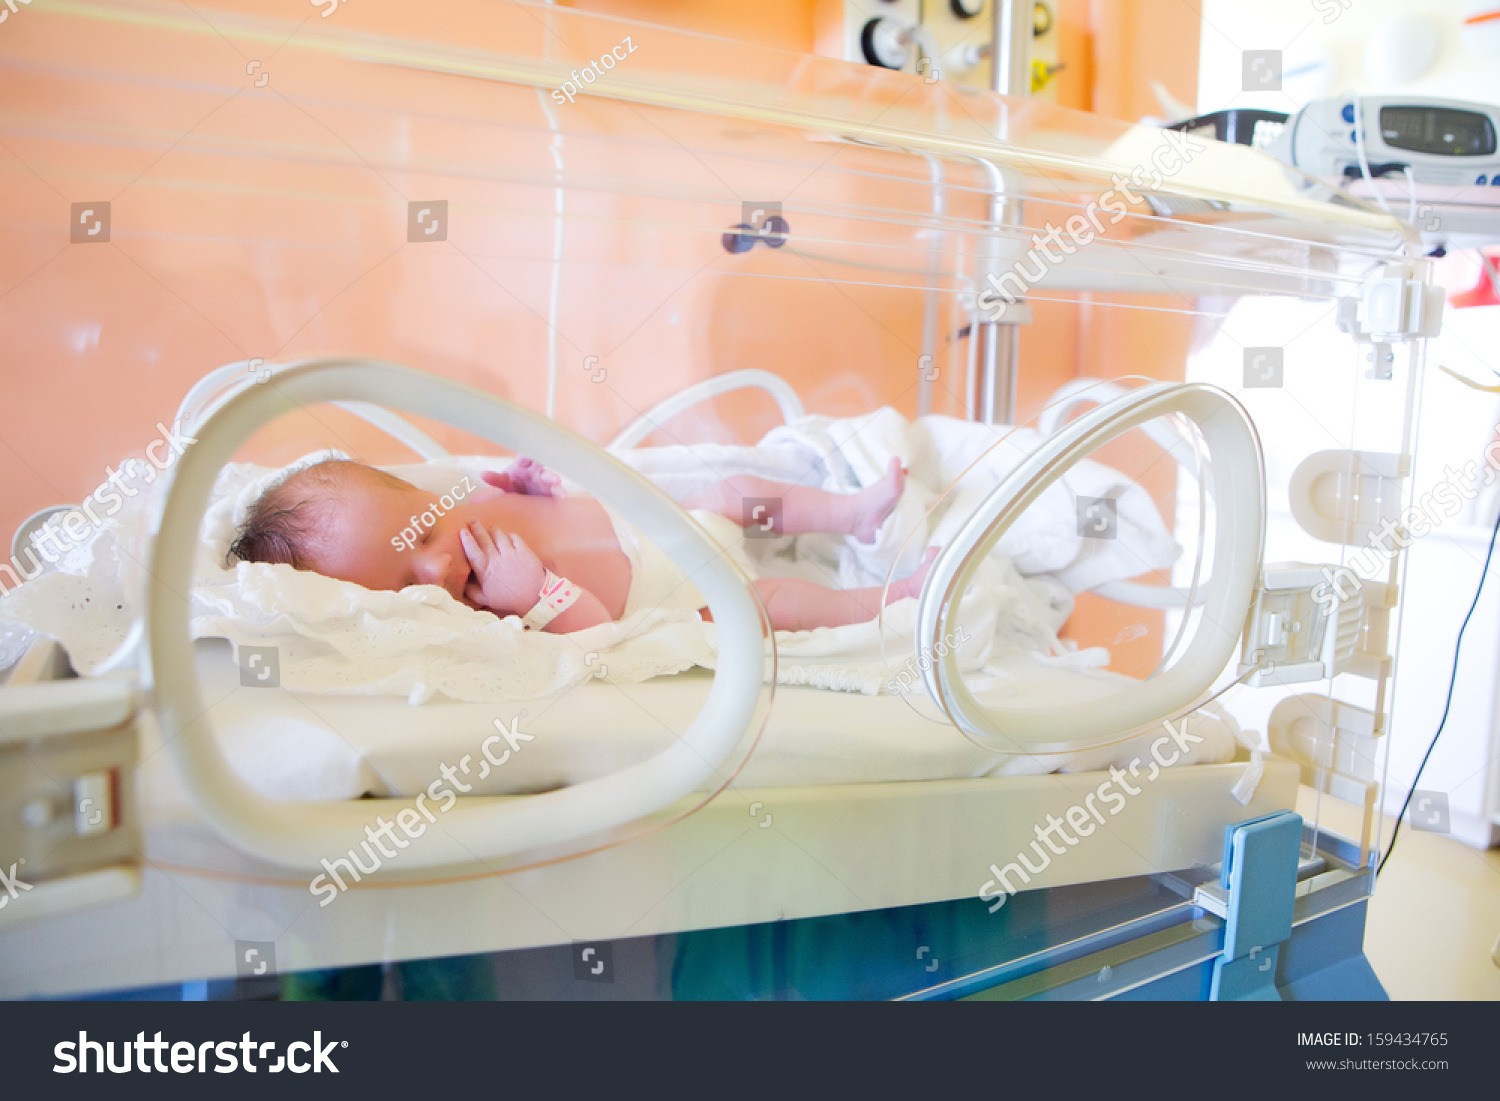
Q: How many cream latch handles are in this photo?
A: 2